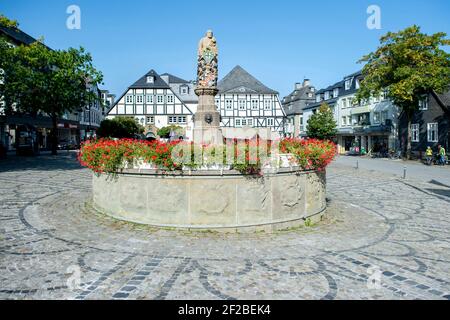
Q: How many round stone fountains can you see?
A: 1